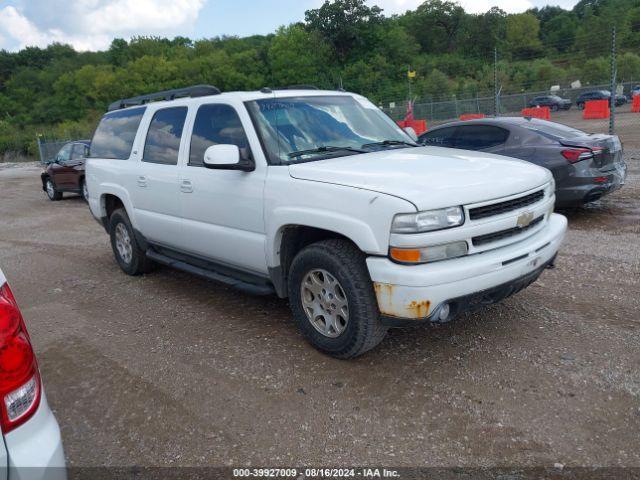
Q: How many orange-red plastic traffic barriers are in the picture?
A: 5